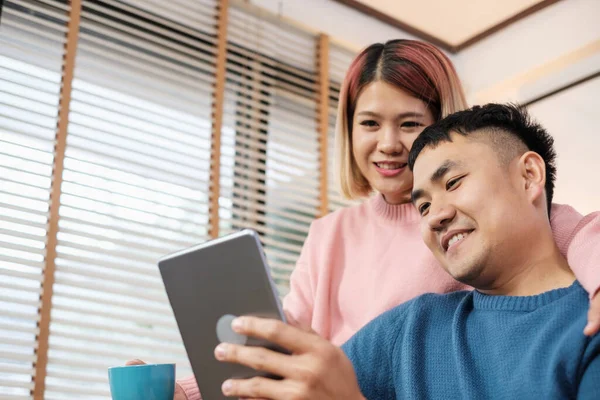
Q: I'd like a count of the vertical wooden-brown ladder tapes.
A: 3